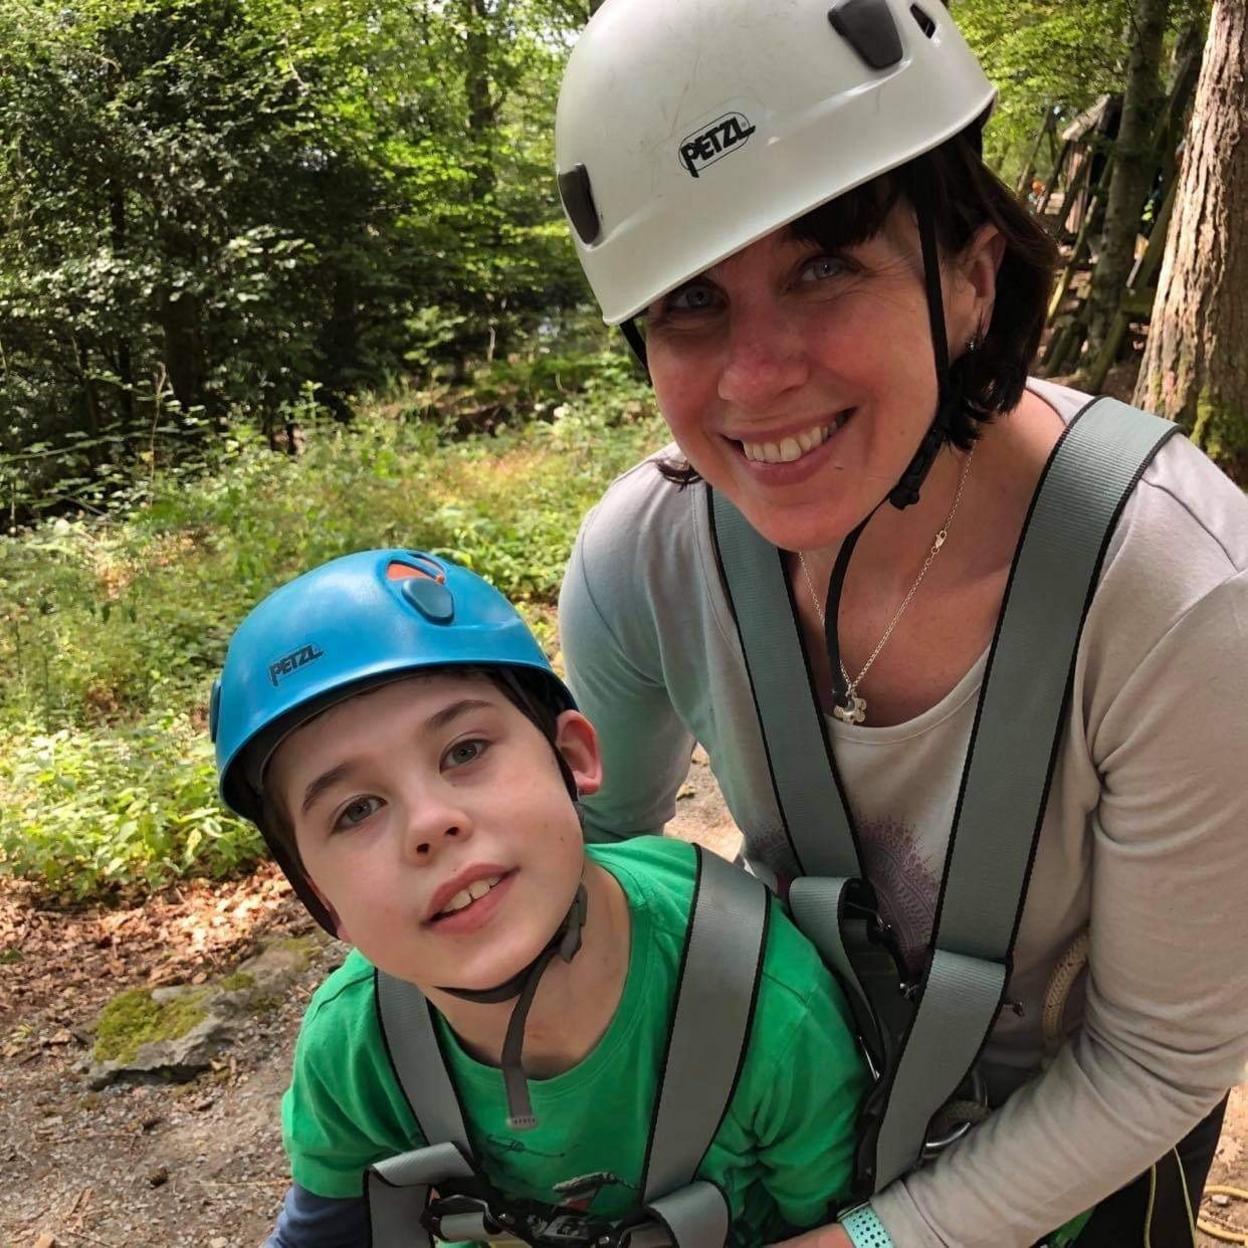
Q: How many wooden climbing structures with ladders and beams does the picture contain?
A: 1